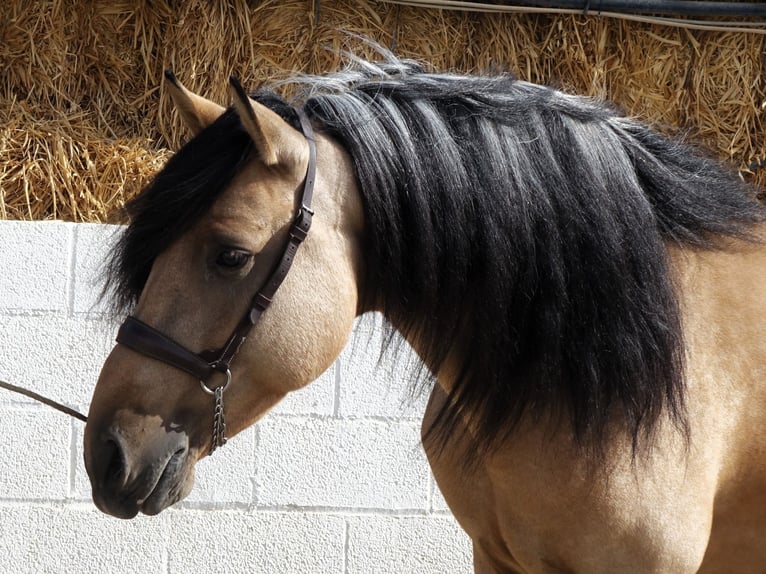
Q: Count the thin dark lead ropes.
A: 1